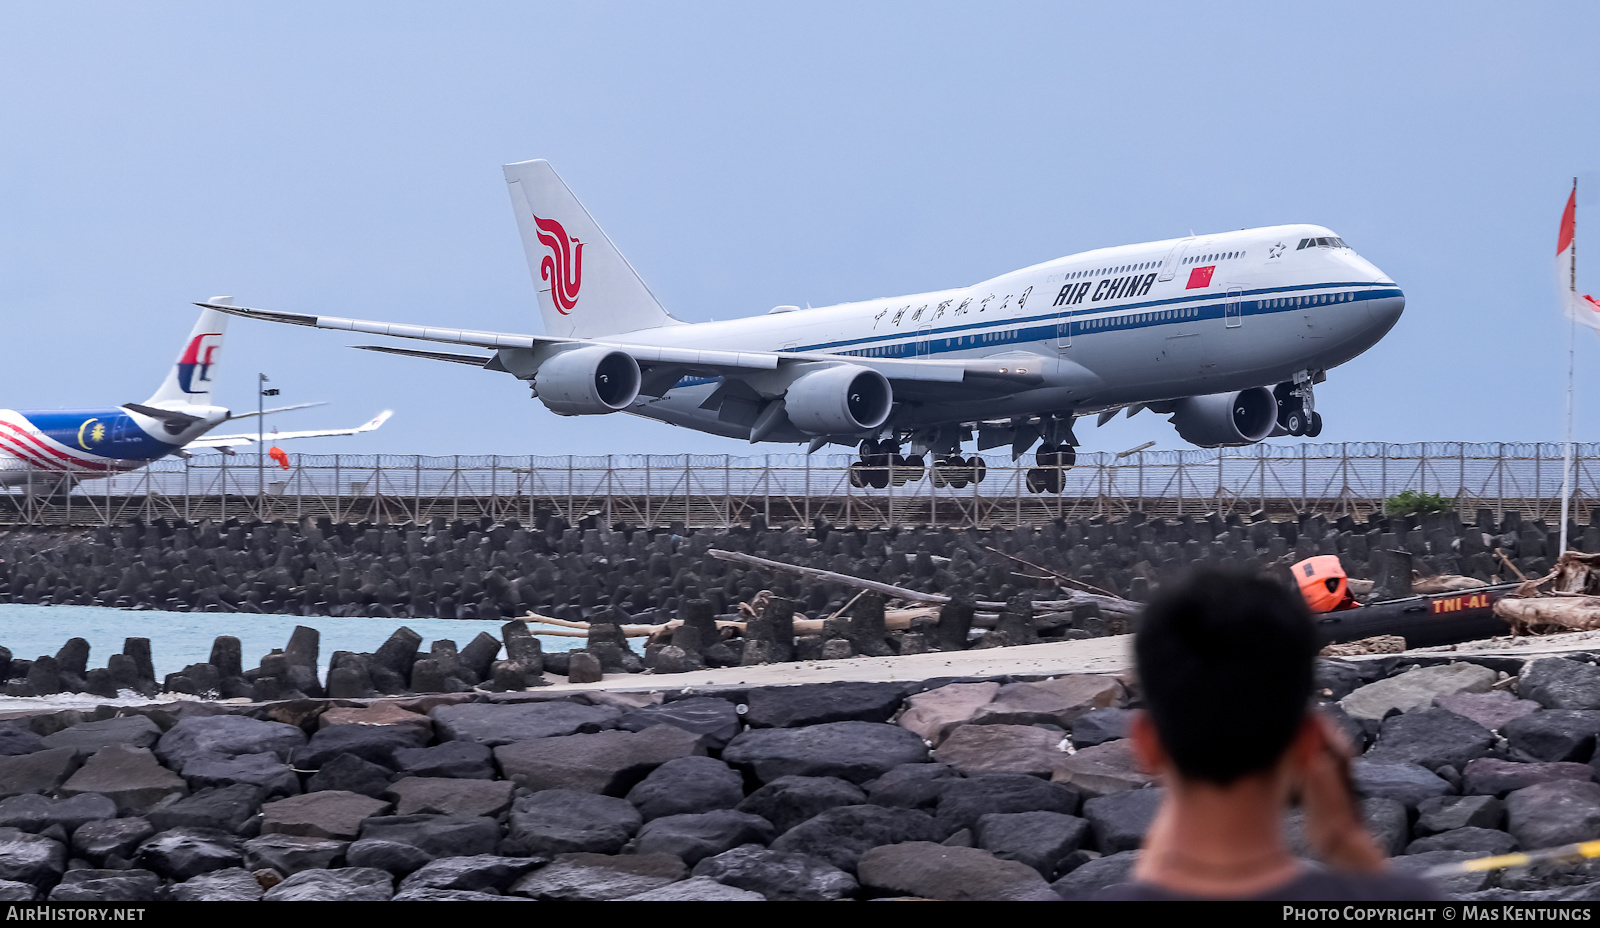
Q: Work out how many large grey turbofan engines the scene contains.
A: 4